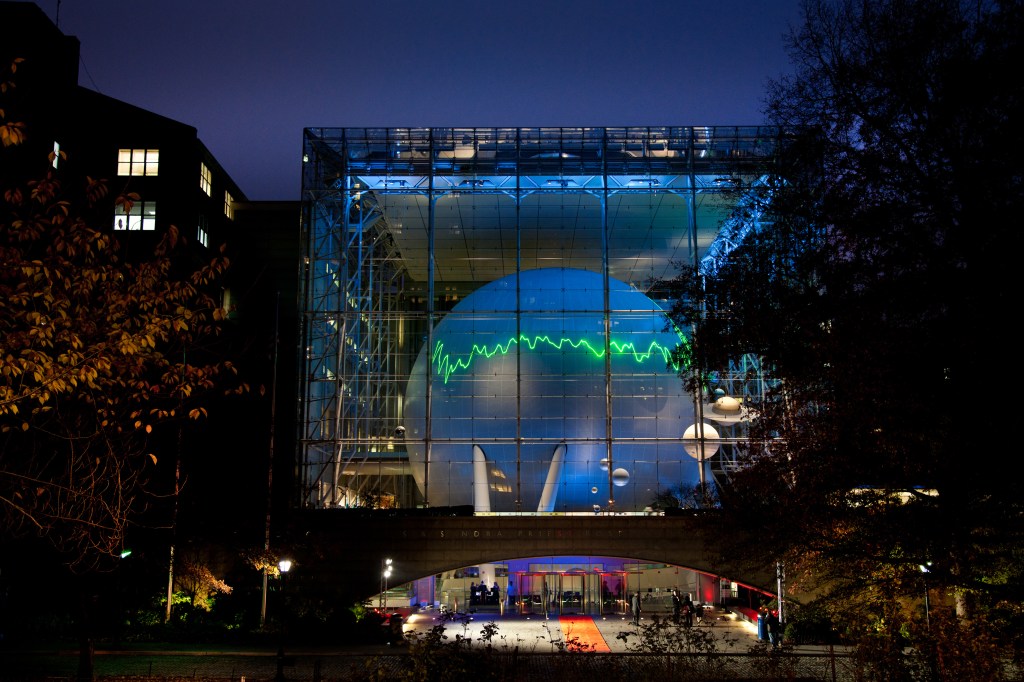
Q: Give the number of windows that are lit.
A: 6